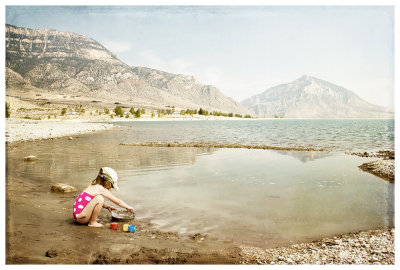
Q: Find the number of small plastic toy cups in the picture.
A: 3